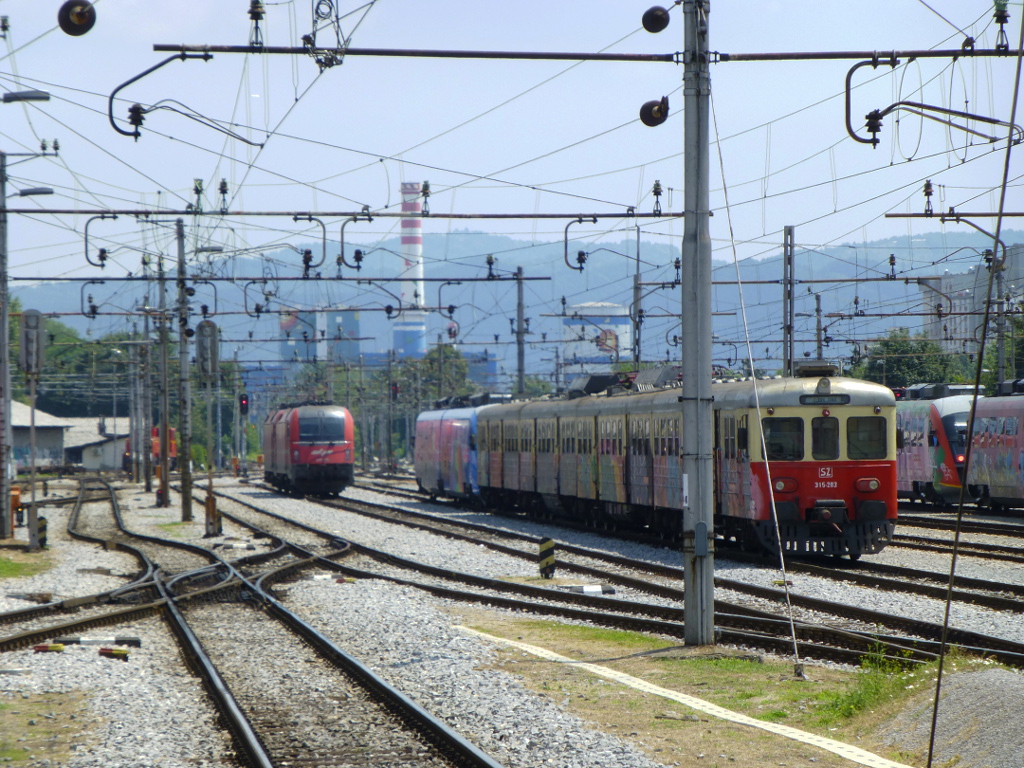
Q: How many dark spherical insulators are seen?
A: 3